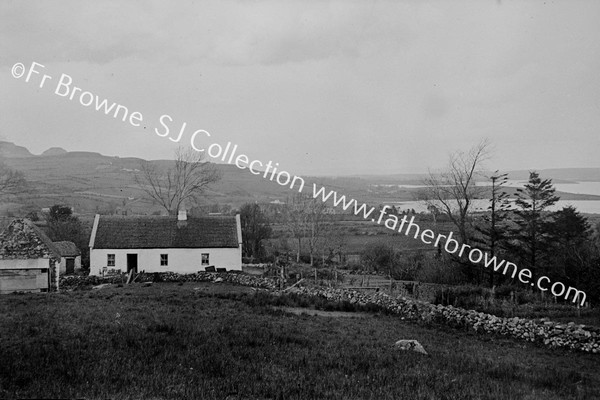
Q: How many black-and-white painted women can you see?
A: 0